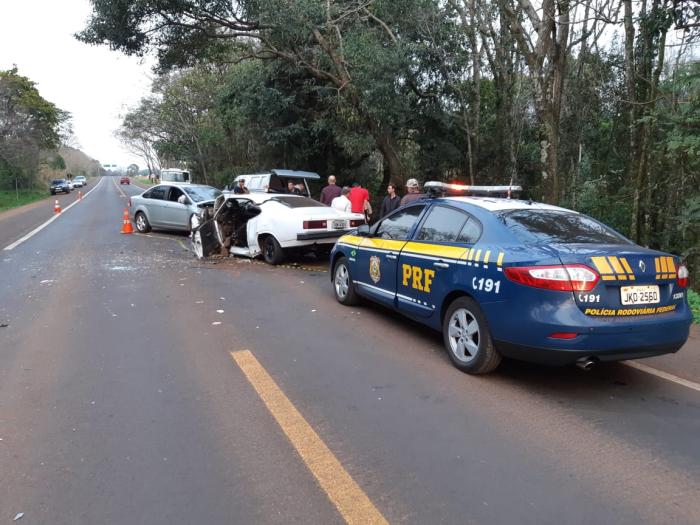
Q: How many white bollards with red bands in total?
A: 0